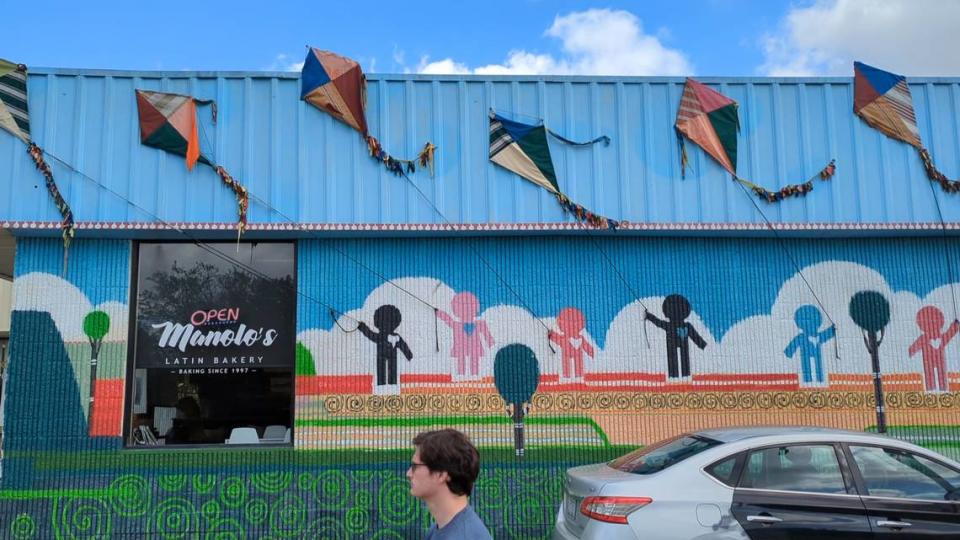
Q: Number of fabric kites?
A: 6